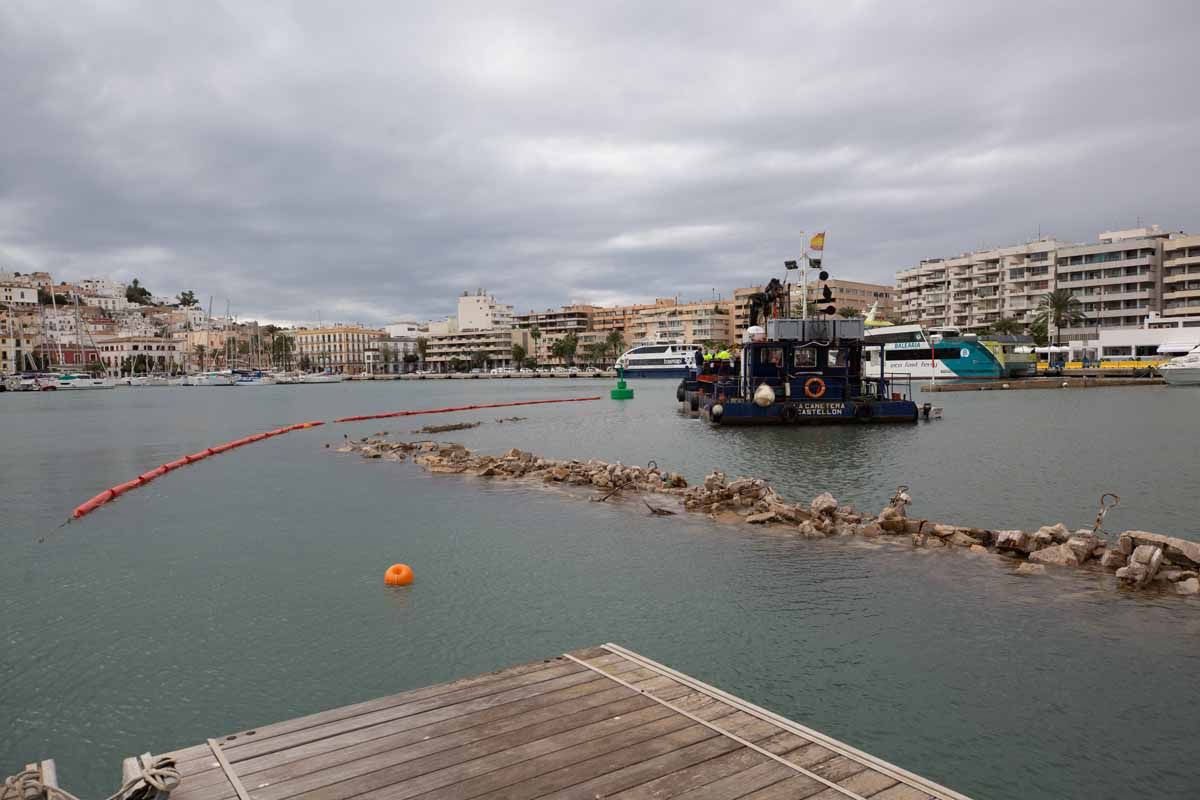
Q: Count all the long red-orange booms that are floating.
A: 2